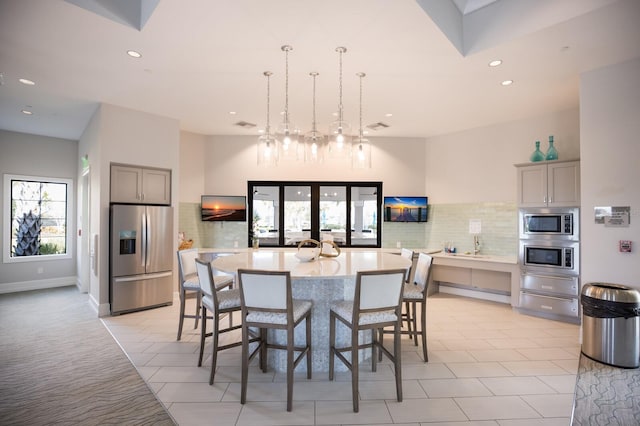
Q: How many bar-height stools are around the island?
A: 6